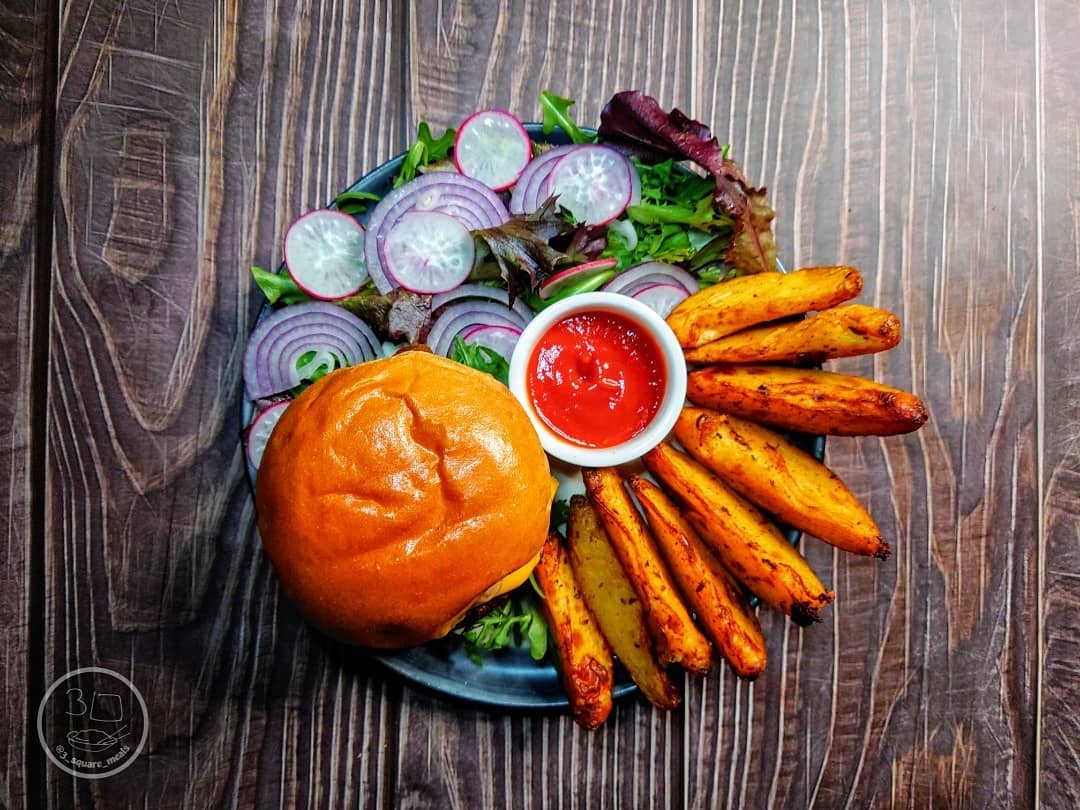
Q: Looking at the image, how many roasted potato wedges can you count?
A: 9